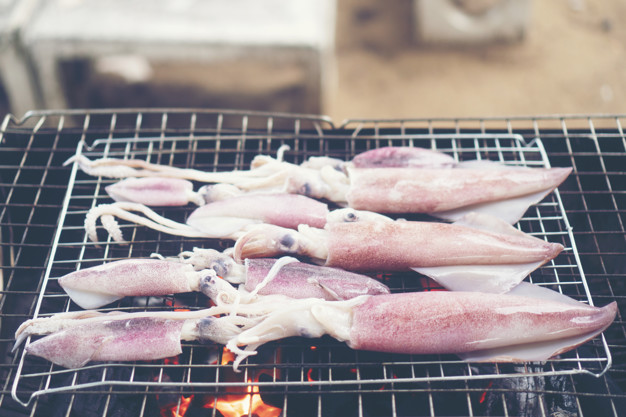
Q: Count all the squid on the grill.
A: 9